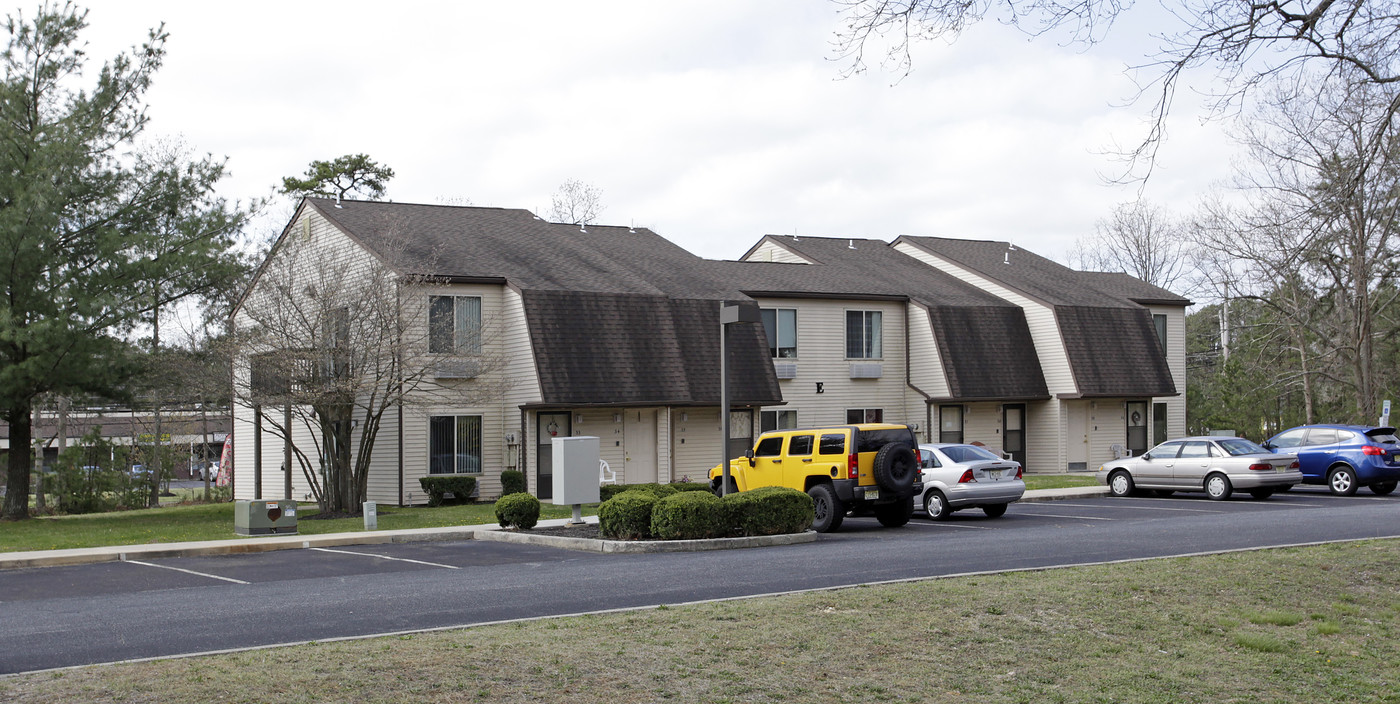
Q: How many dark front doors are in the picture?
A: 5